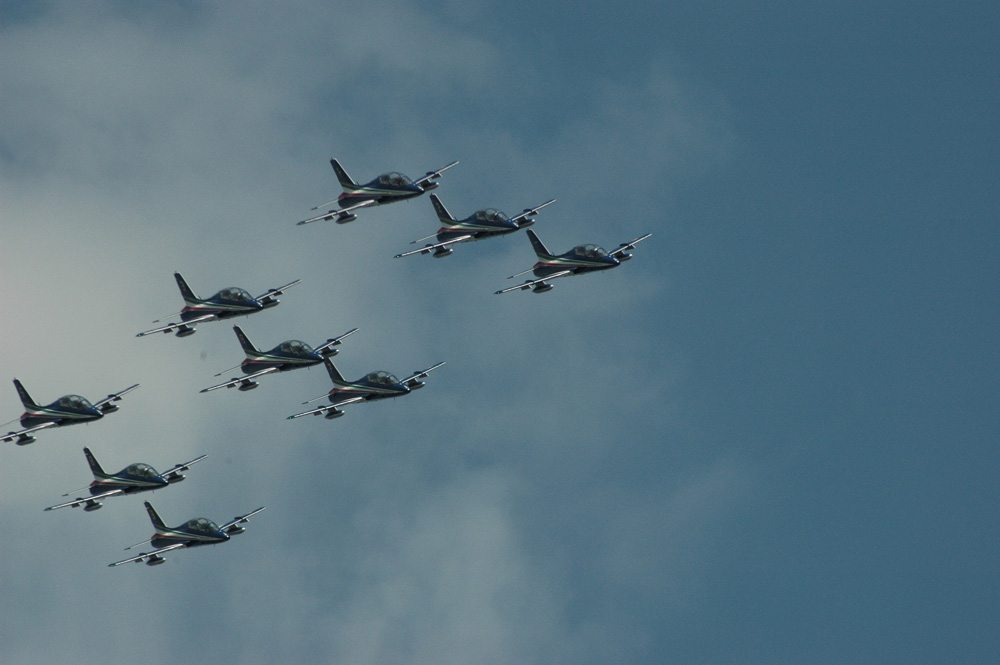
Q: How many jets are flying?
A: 9